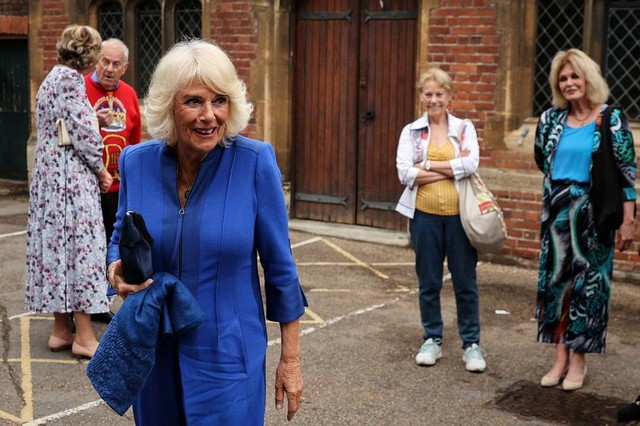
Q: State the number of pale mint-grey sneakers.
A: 2